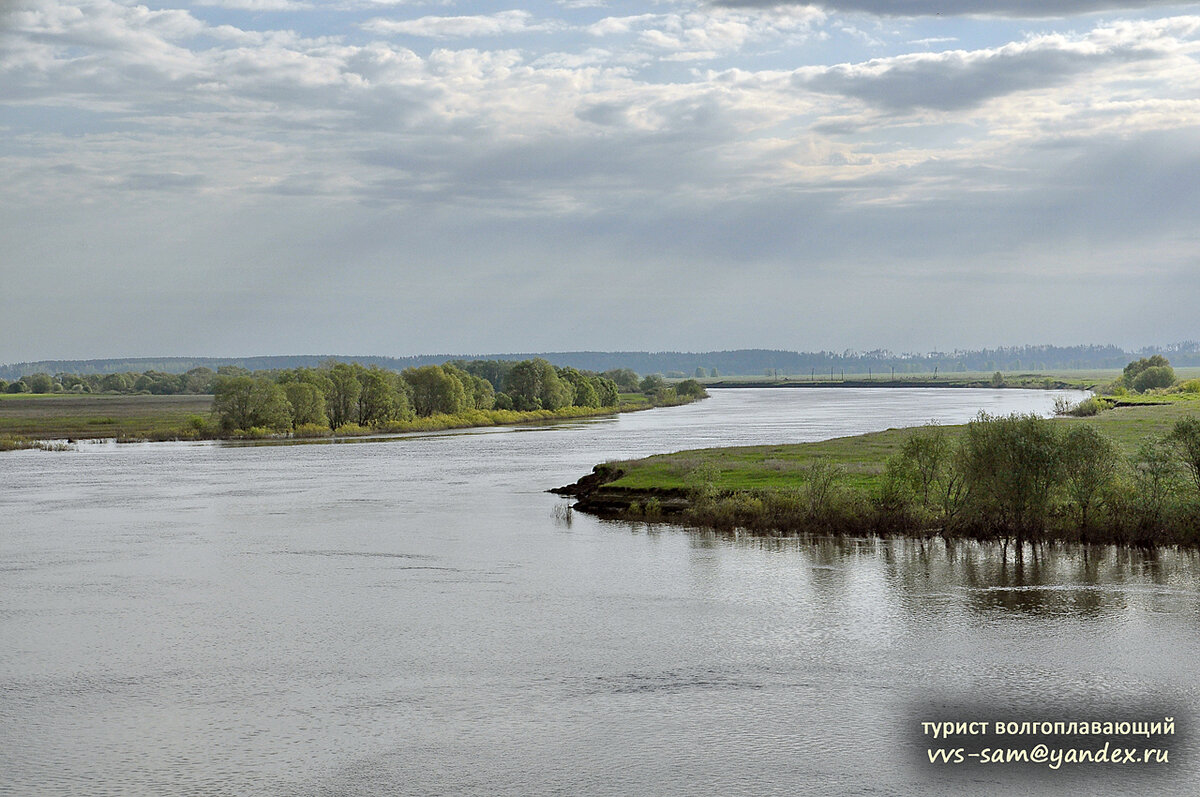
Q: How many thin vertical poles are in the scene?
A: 7